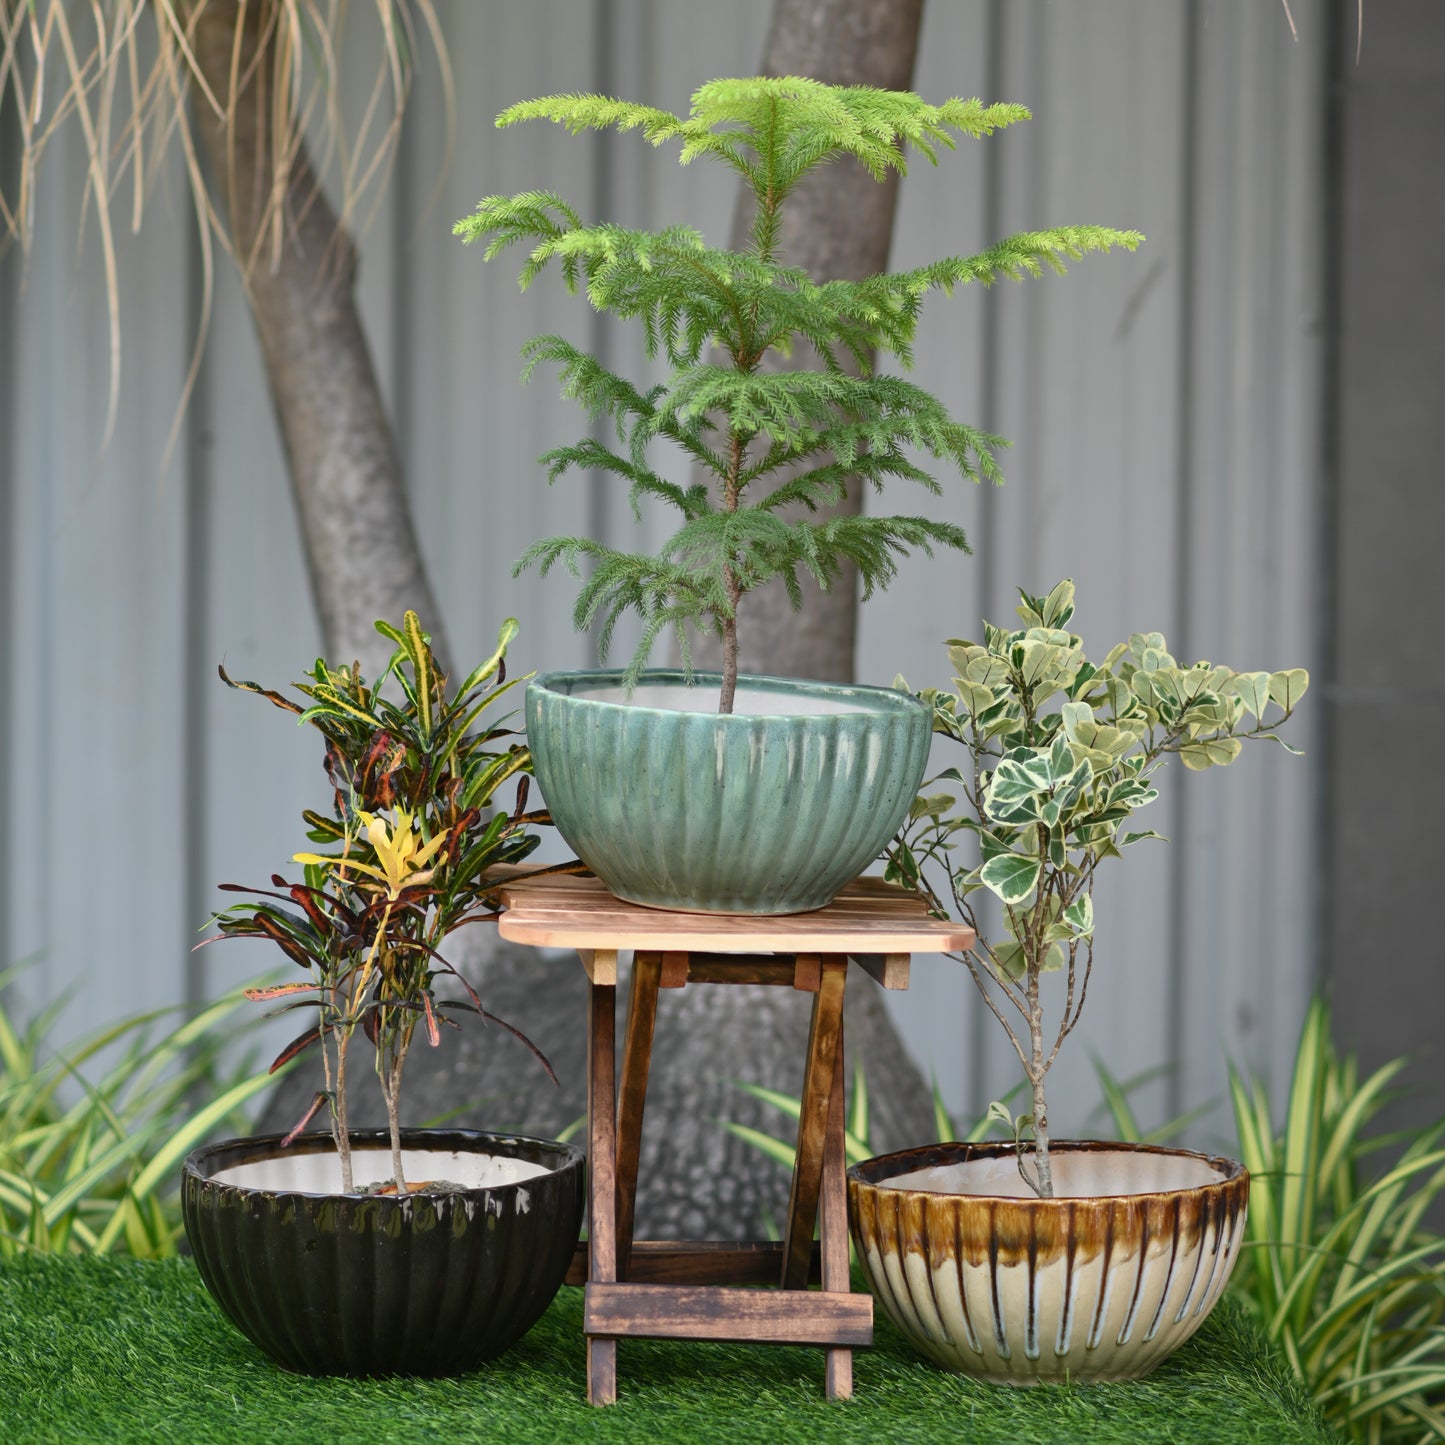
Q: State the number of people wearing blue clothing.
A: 0